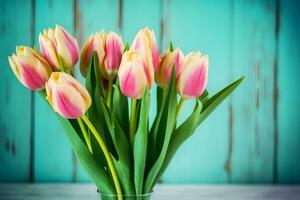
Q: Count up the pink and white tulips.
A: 9